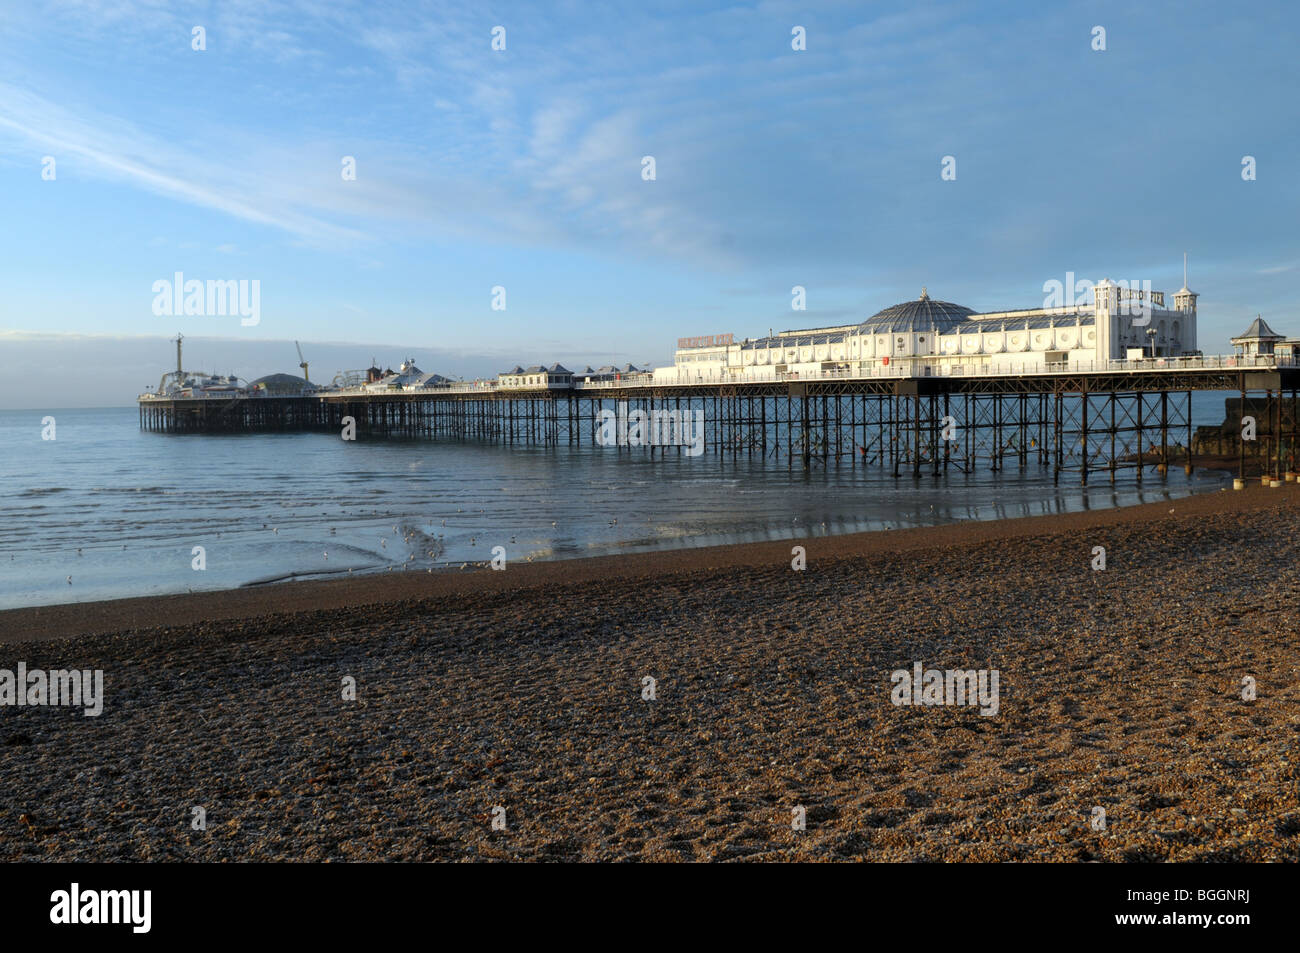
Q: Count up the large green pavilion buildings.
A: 0